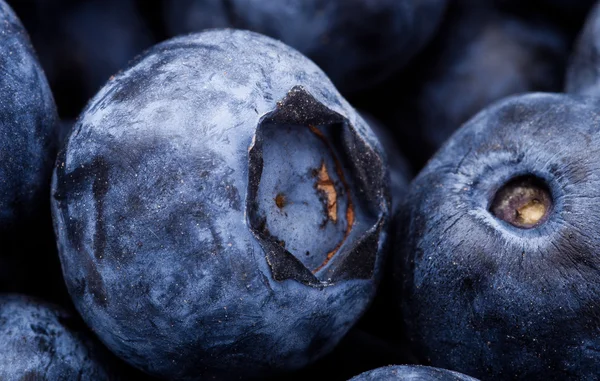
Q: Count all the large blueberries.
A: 2